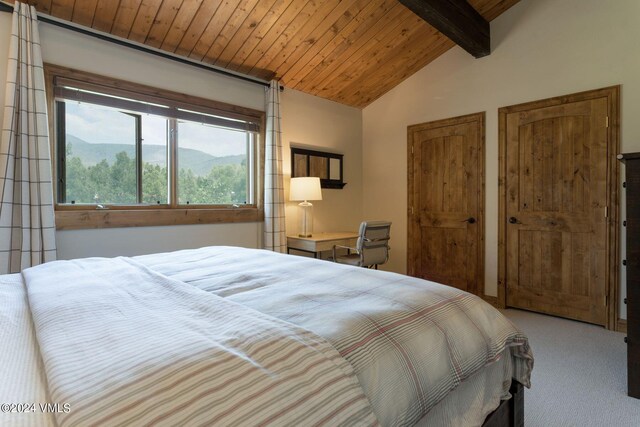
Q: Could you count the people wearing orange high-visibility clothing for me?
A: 0